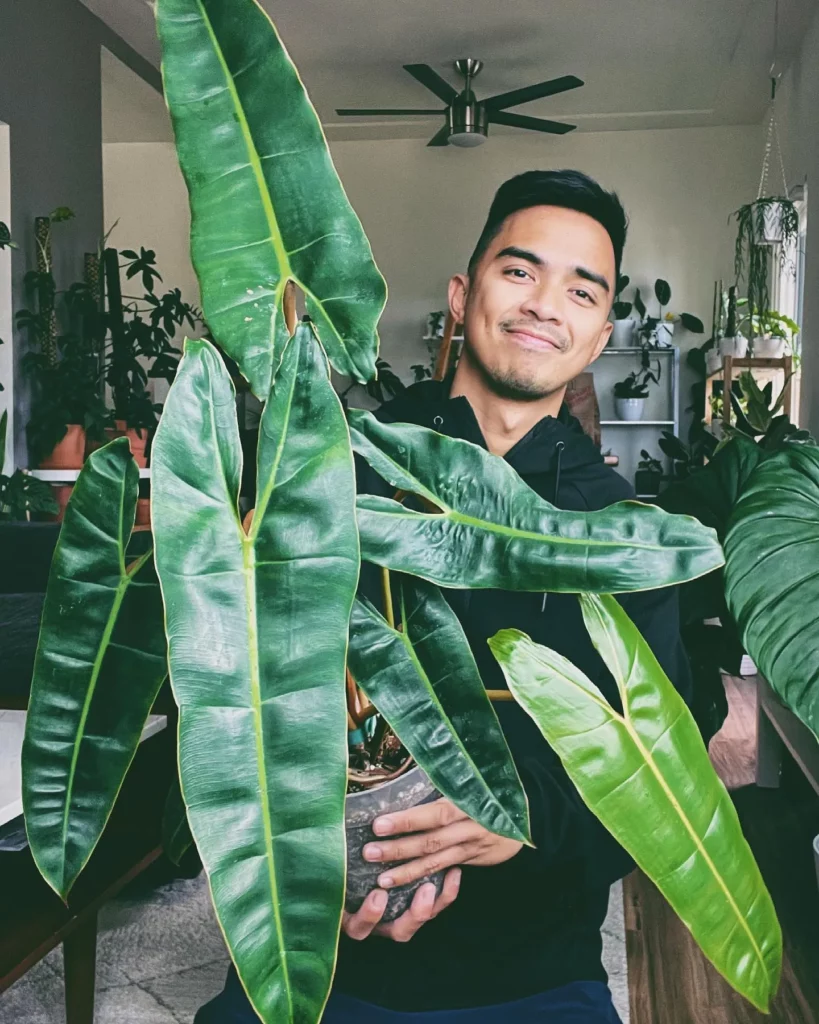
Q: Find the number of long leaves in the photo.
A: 6